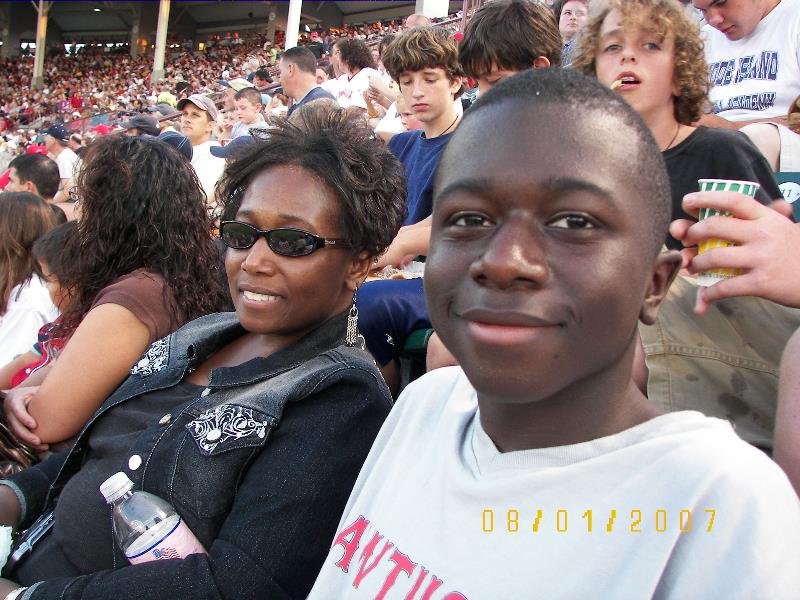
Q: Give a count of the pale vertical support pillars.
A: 4